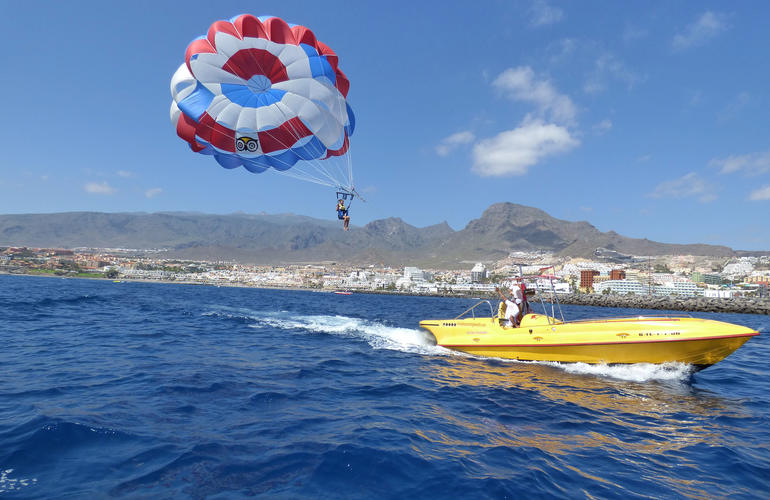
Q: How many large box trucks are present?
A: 0